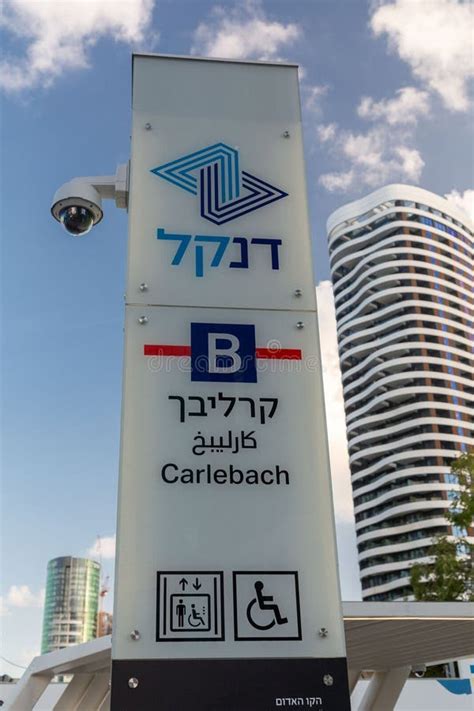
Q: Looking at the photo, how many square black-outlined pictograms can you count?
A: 2